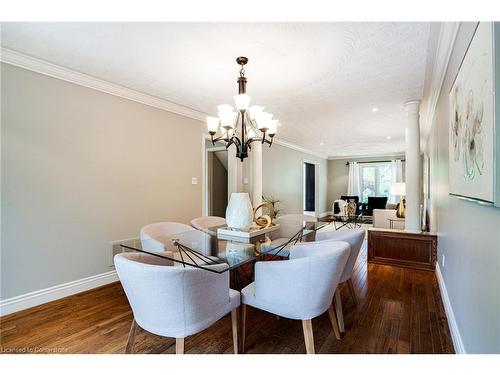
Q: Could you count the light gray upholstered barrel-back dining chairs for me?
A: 6